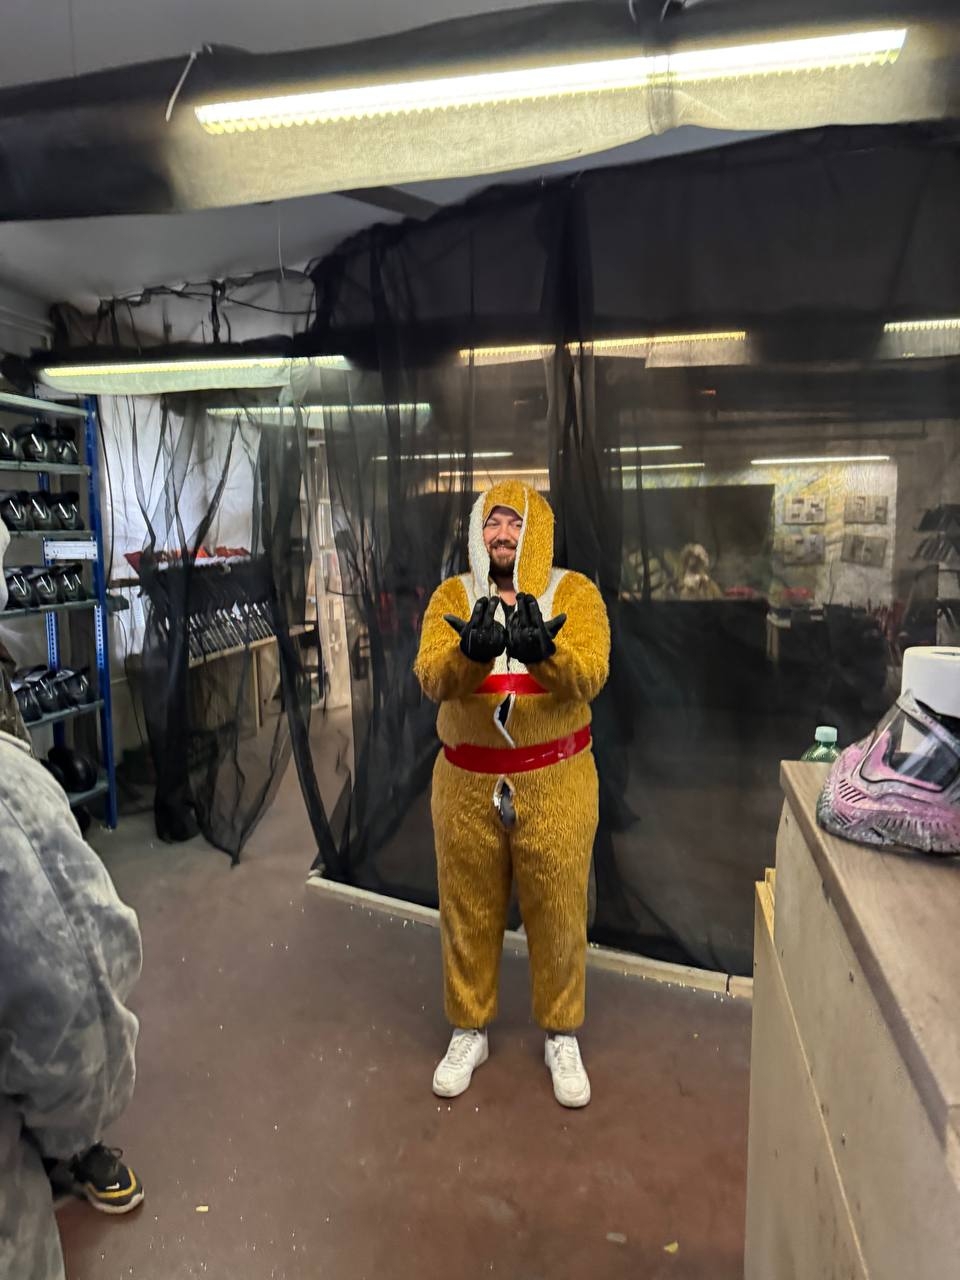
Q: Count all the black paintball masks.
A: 12